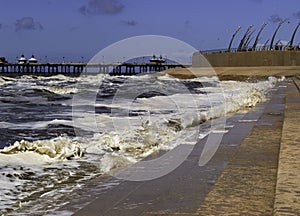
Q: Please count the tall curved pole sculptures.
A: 5